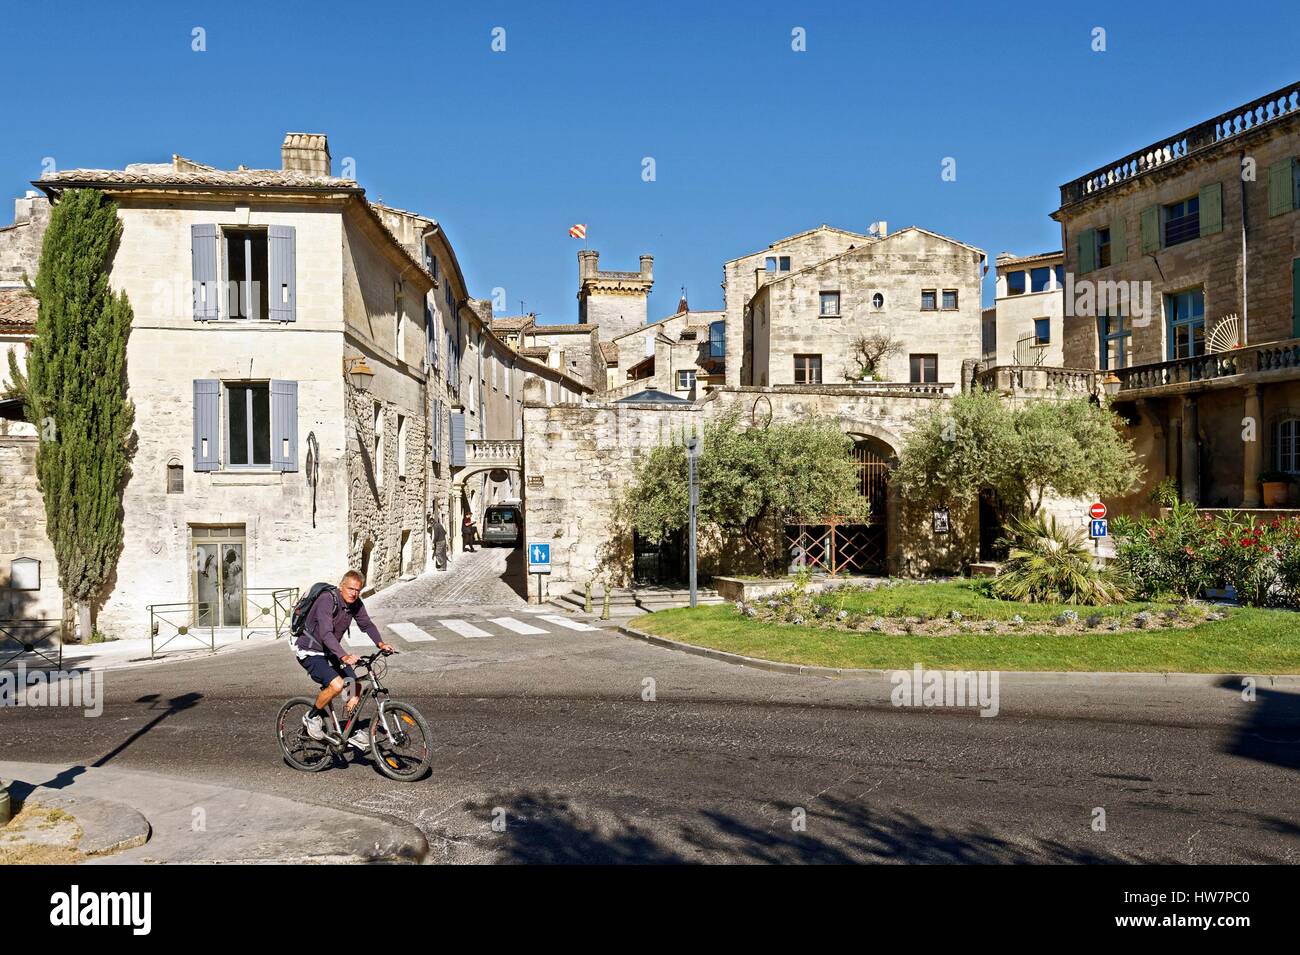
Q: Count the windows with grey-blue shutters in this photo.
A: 2